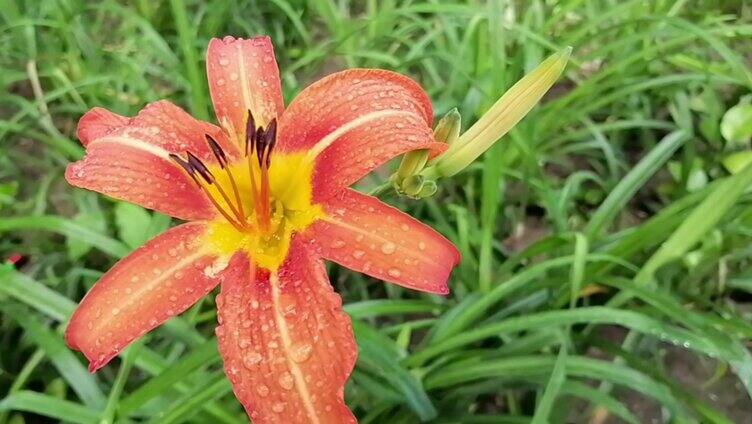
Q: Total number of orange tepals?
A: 6